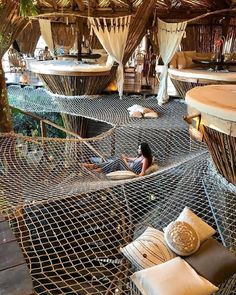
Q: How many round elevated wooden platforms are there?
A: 3